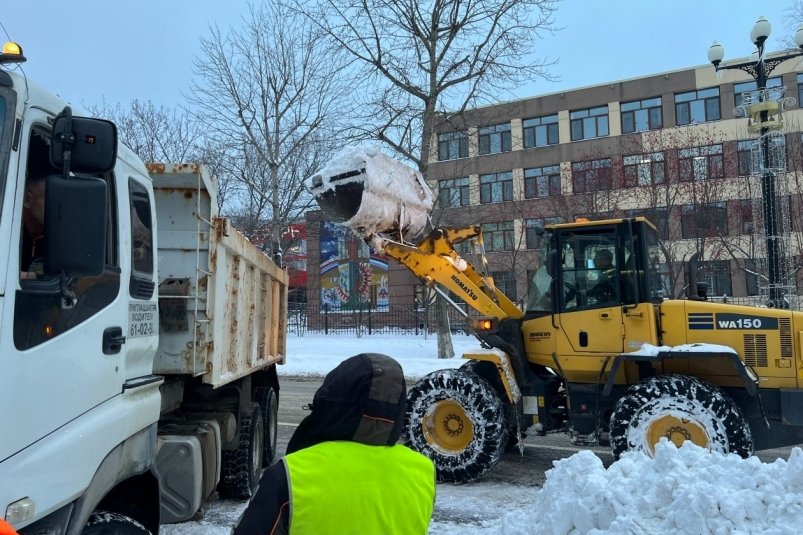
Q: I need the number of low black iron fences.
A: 1